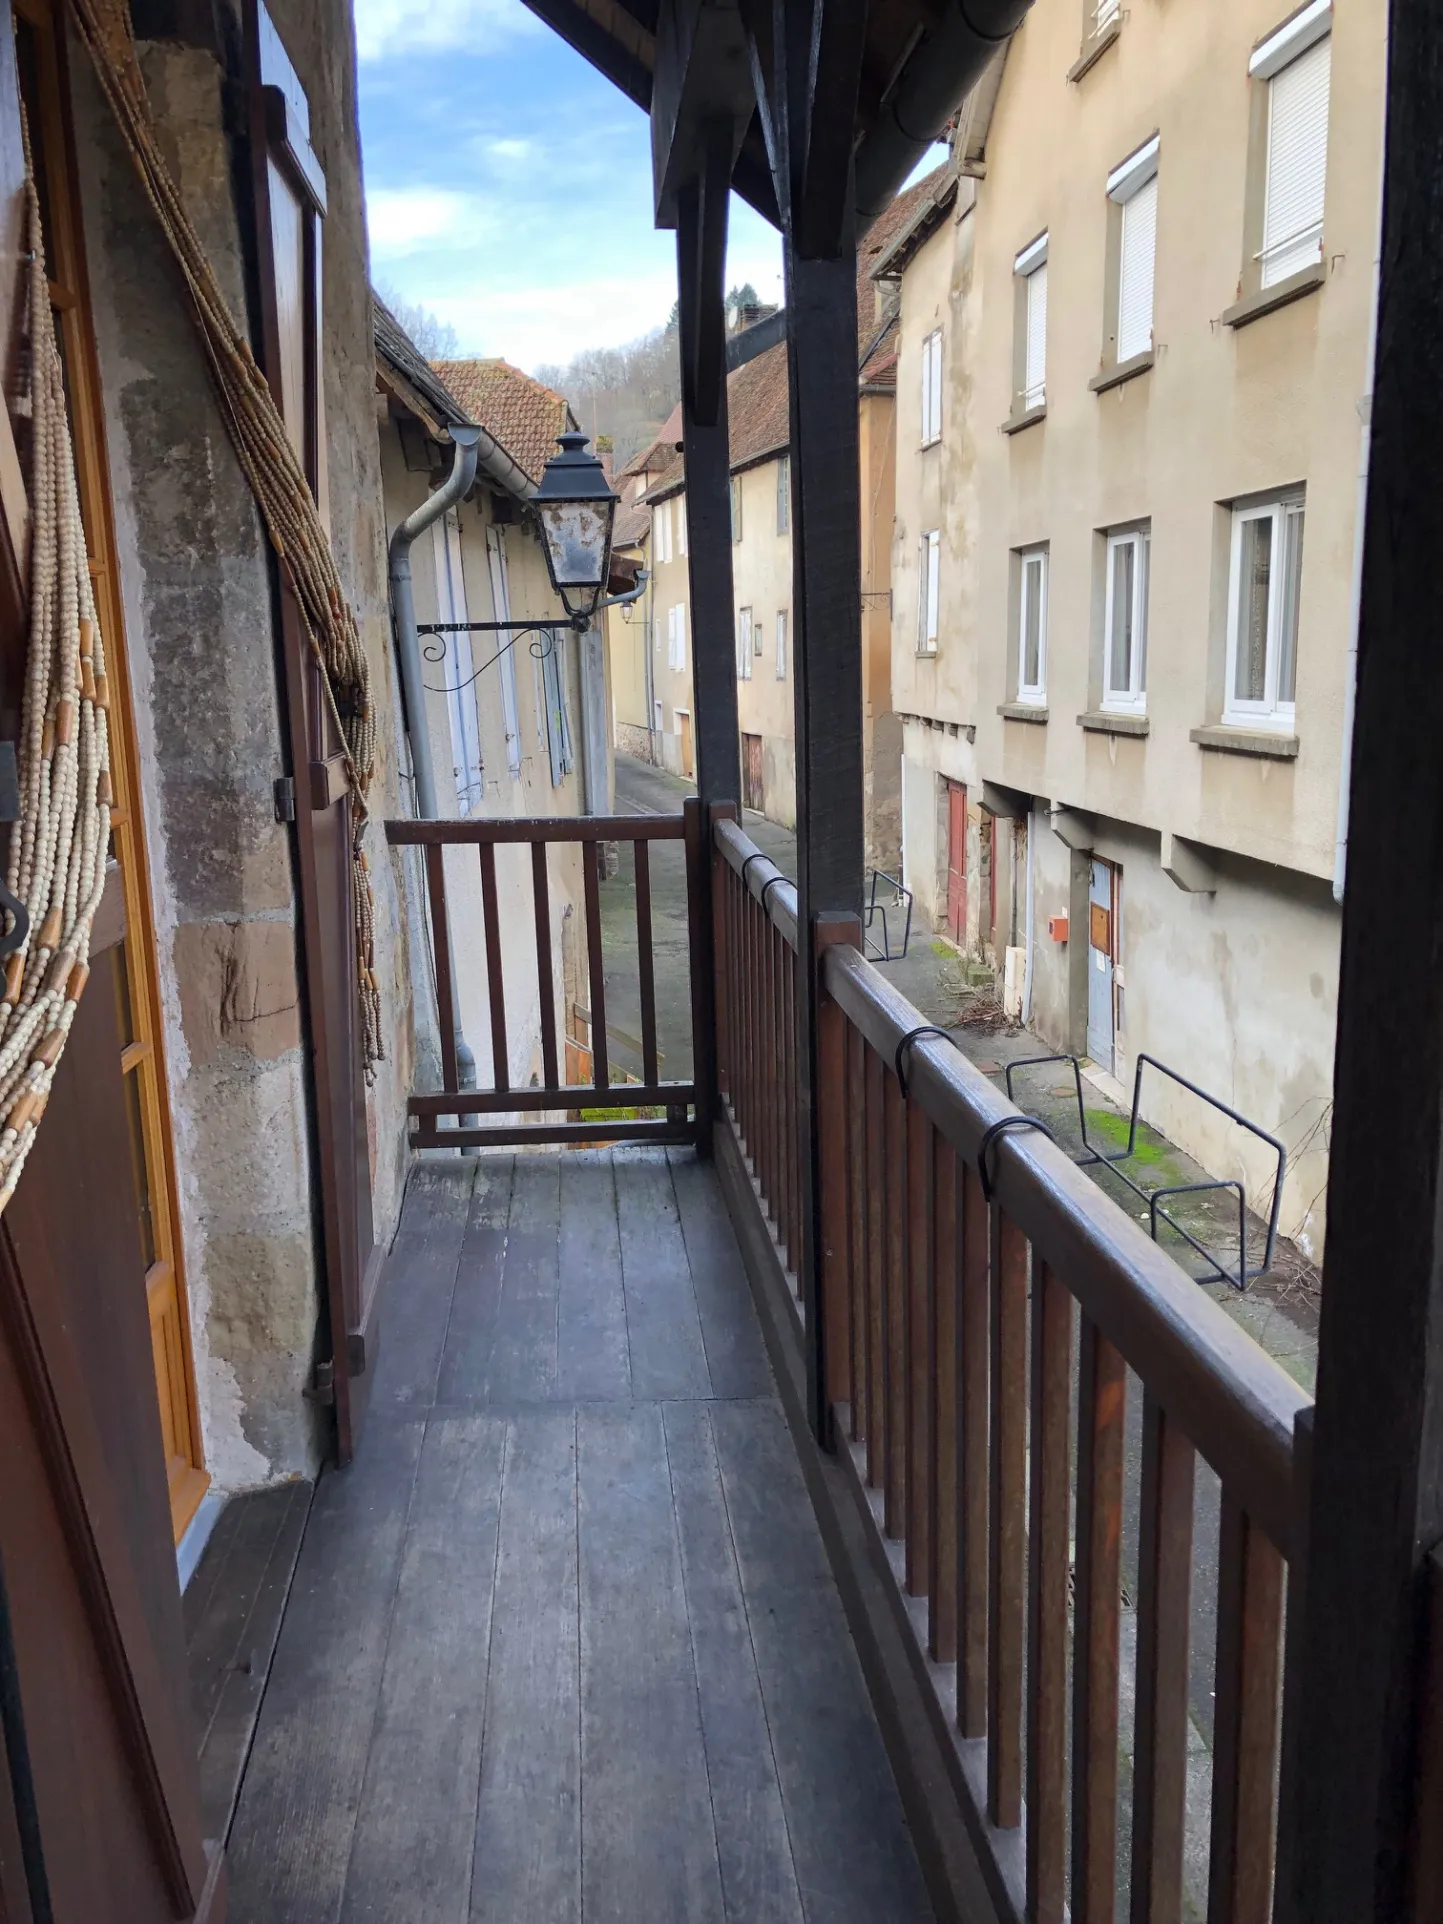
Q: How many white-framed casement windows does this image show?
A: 3